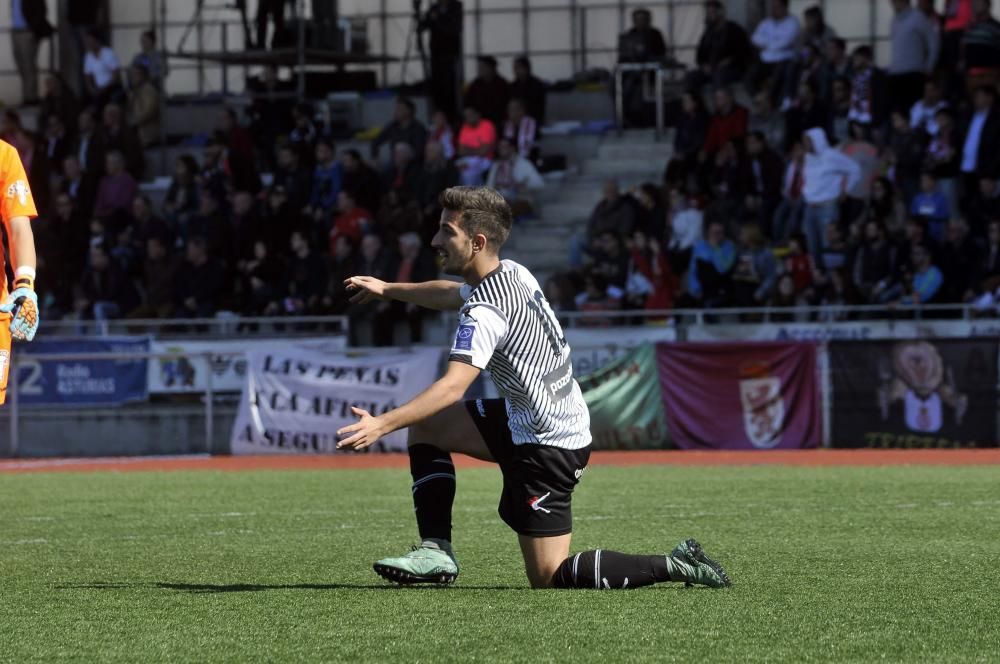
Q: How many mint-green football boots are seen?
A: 2